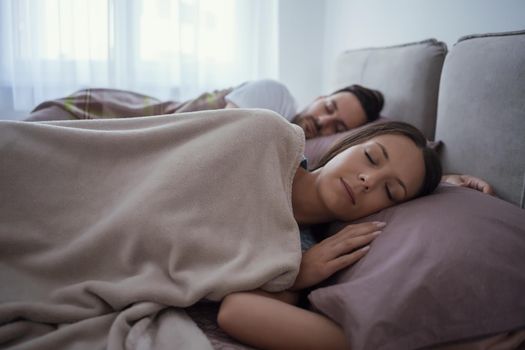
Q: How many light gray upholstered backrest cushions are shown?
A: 2